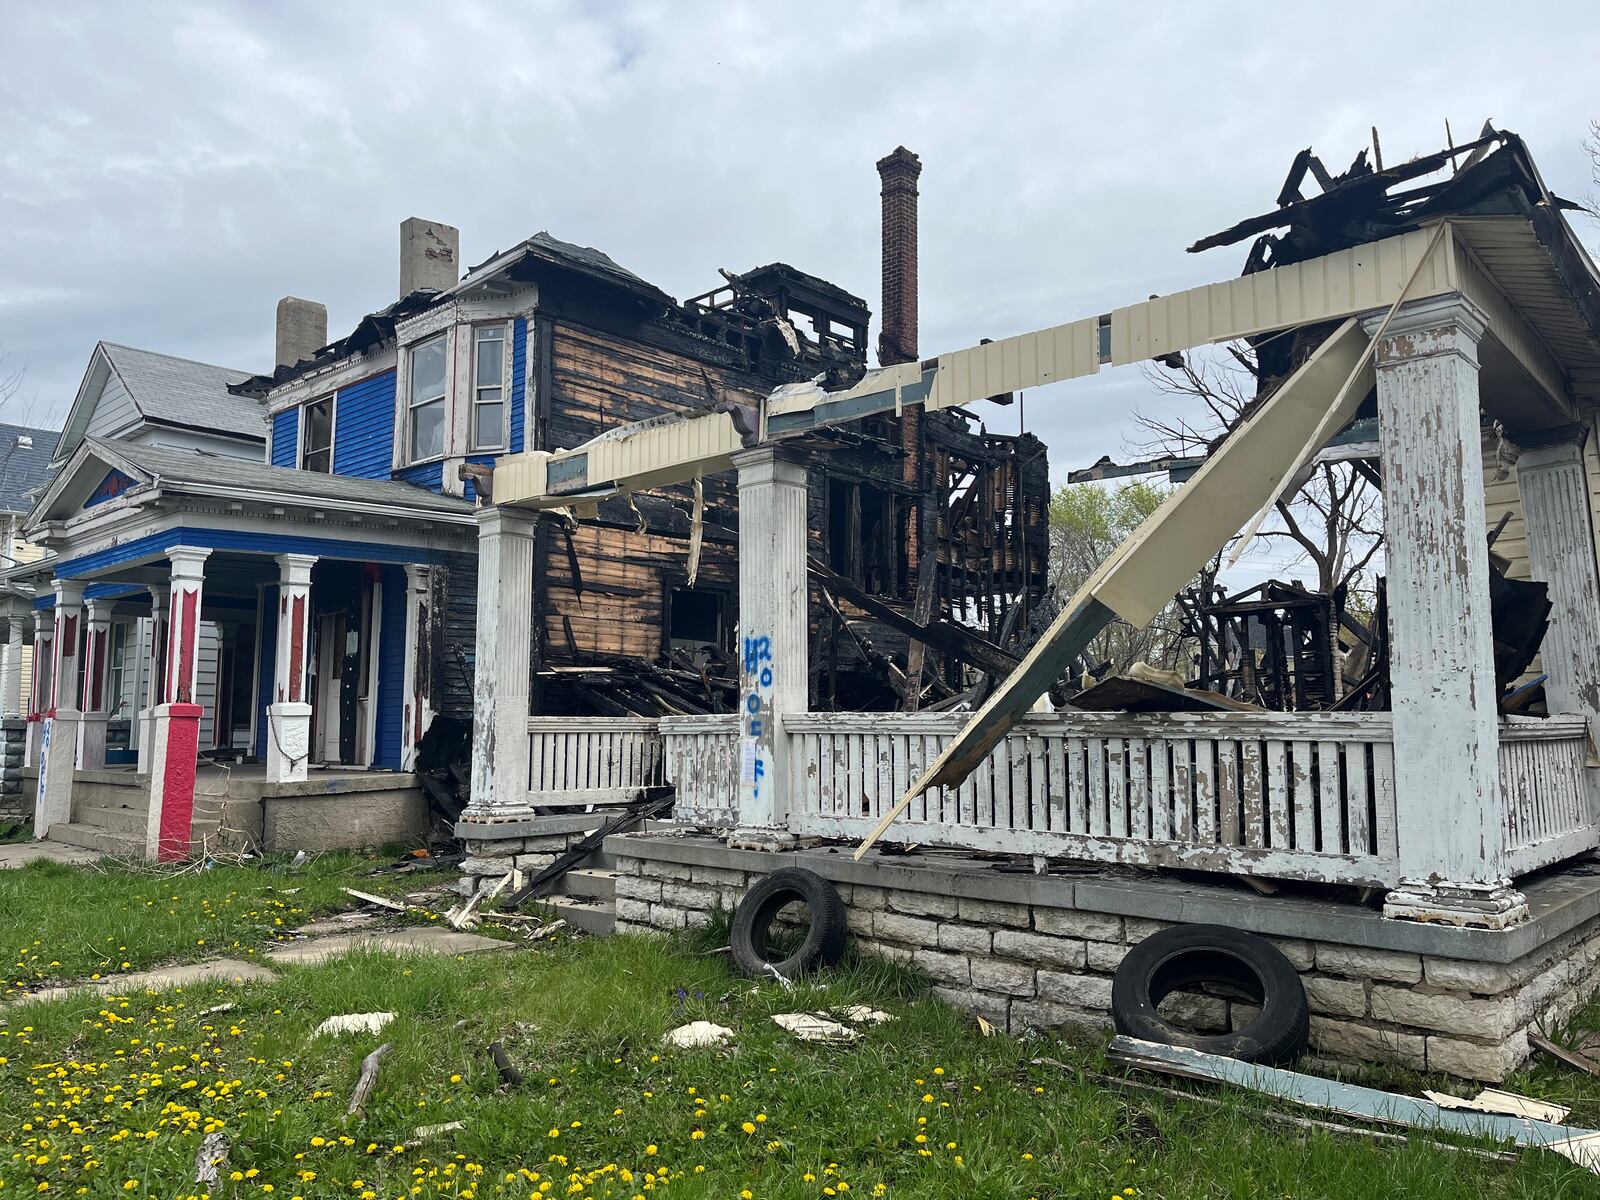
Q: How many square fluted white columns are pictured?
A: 4